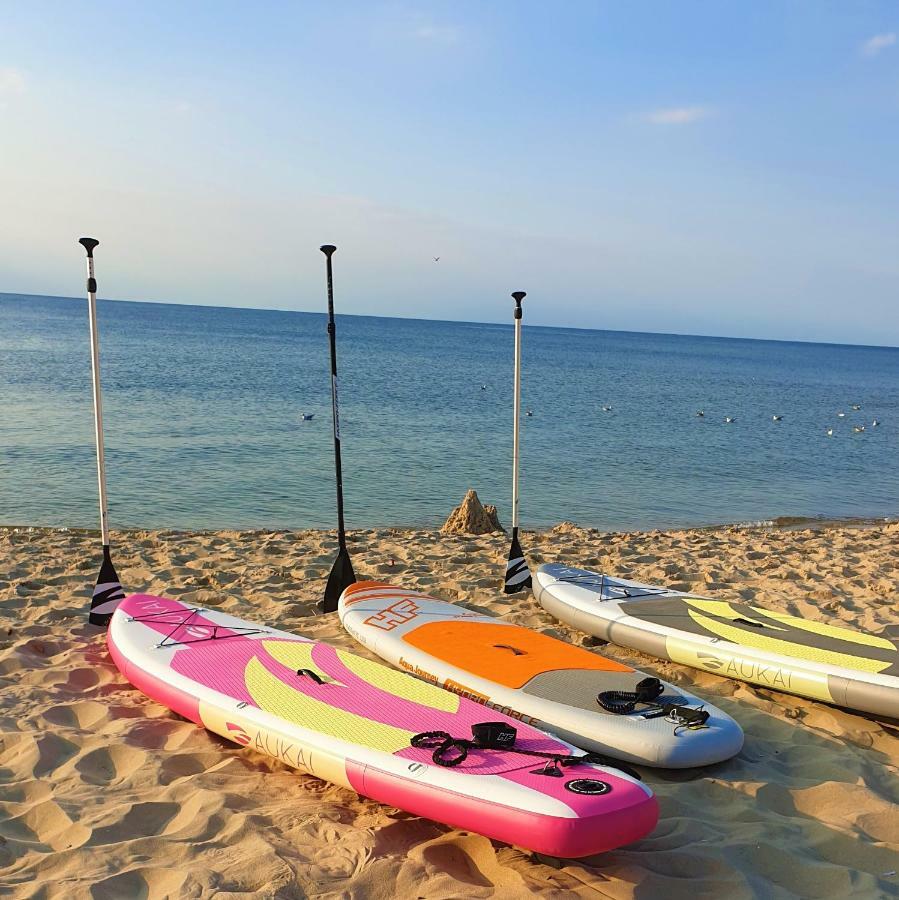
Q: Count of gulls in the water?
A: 12